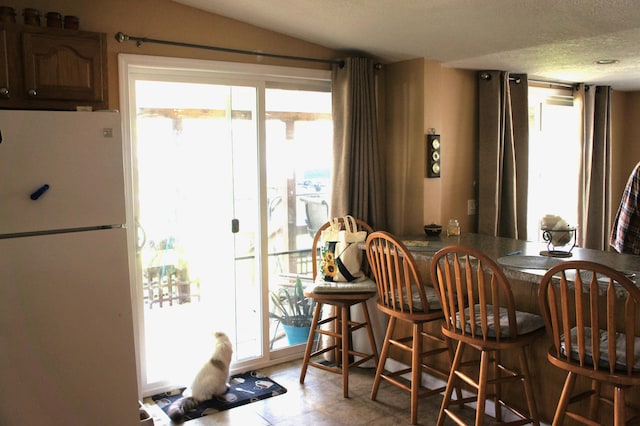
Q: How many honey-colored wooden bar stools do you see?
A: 4